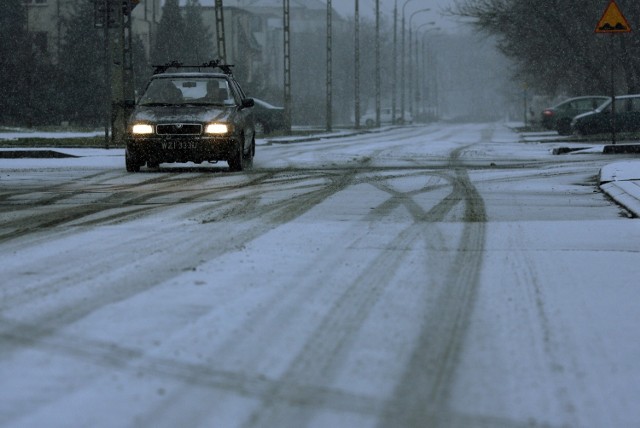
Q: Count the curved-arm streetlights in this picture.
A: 4